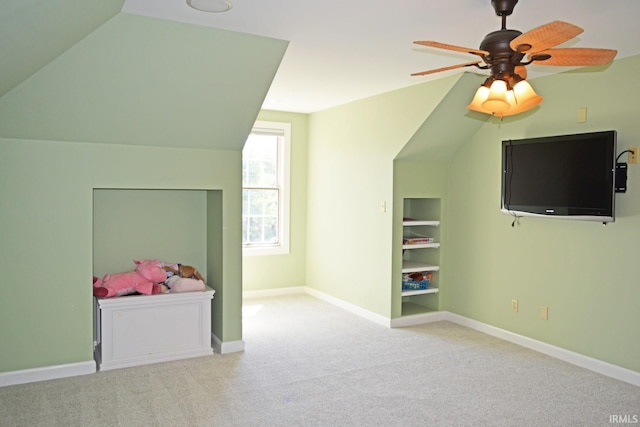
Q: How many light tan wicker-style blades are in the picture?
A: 5